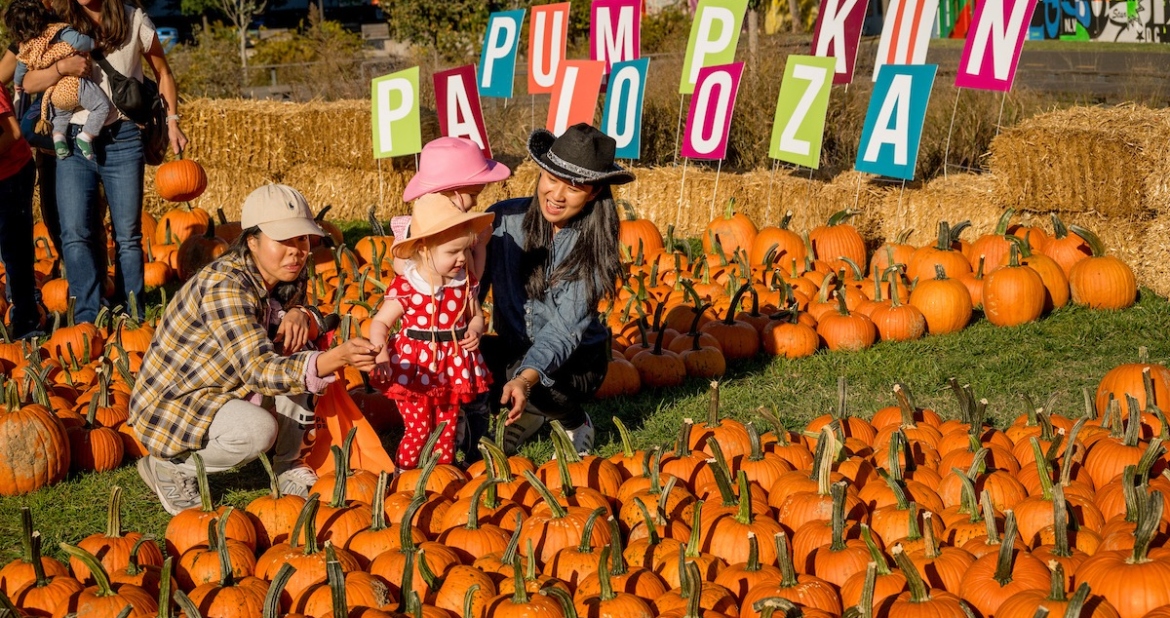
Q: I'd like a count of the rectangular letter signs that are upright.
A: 14